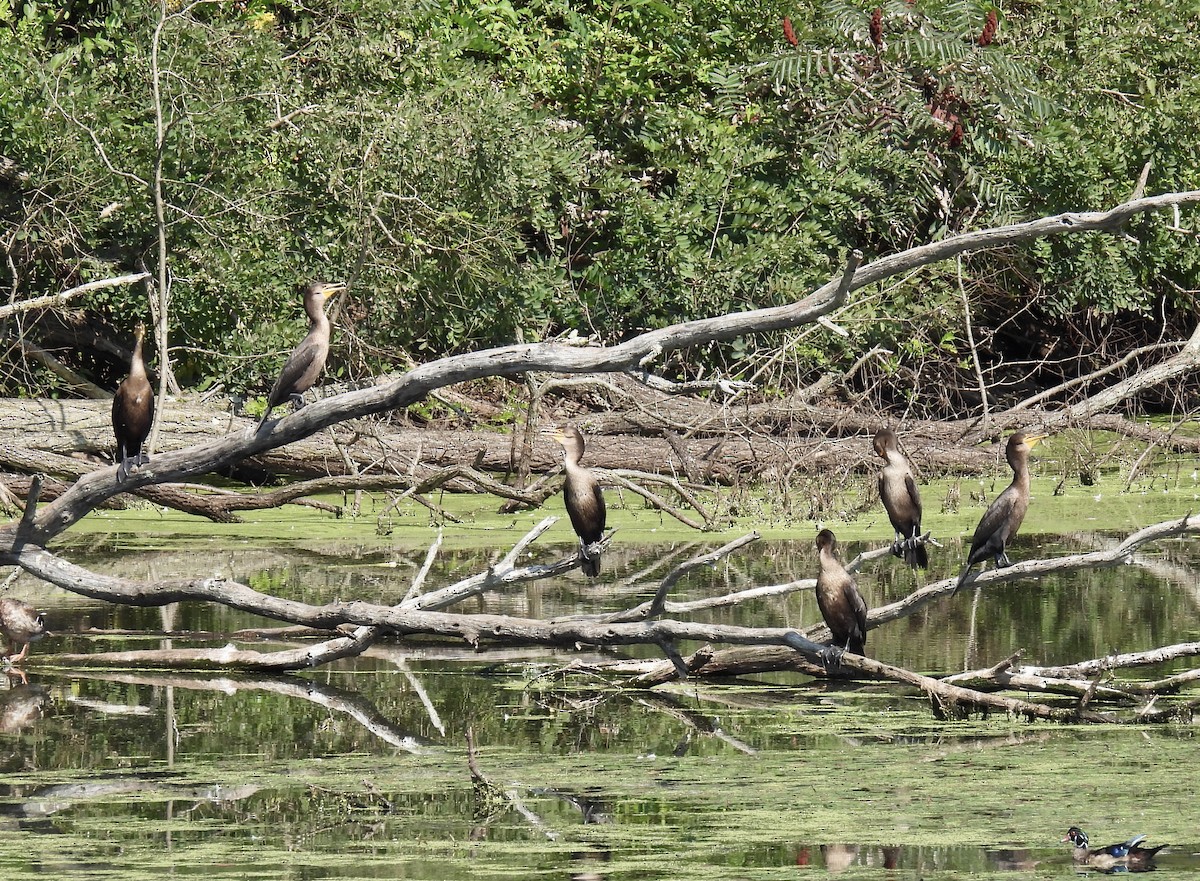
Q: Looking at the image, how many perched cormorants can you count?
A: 6